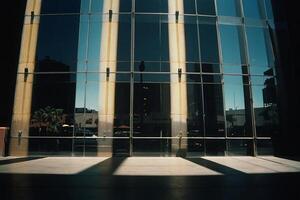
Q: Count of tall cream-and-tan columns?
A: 3